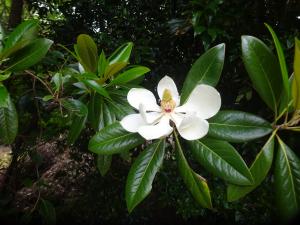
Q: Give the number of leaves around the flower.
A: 6